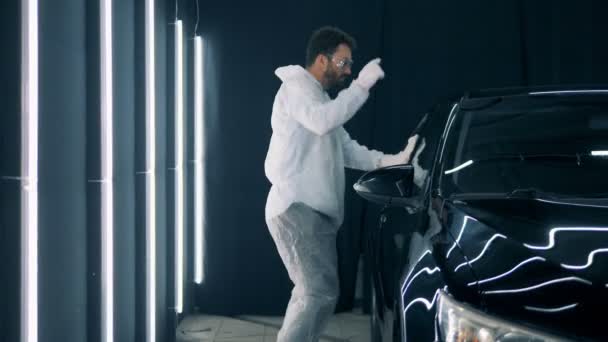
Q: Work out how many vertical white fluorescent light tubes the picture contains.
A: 5